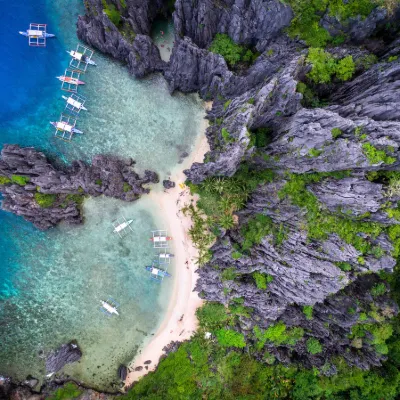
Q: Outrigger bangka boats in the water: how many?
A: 10